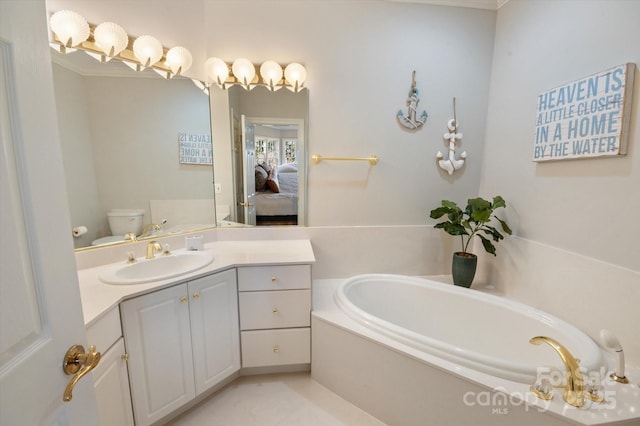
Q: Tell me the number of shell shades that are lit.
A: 8